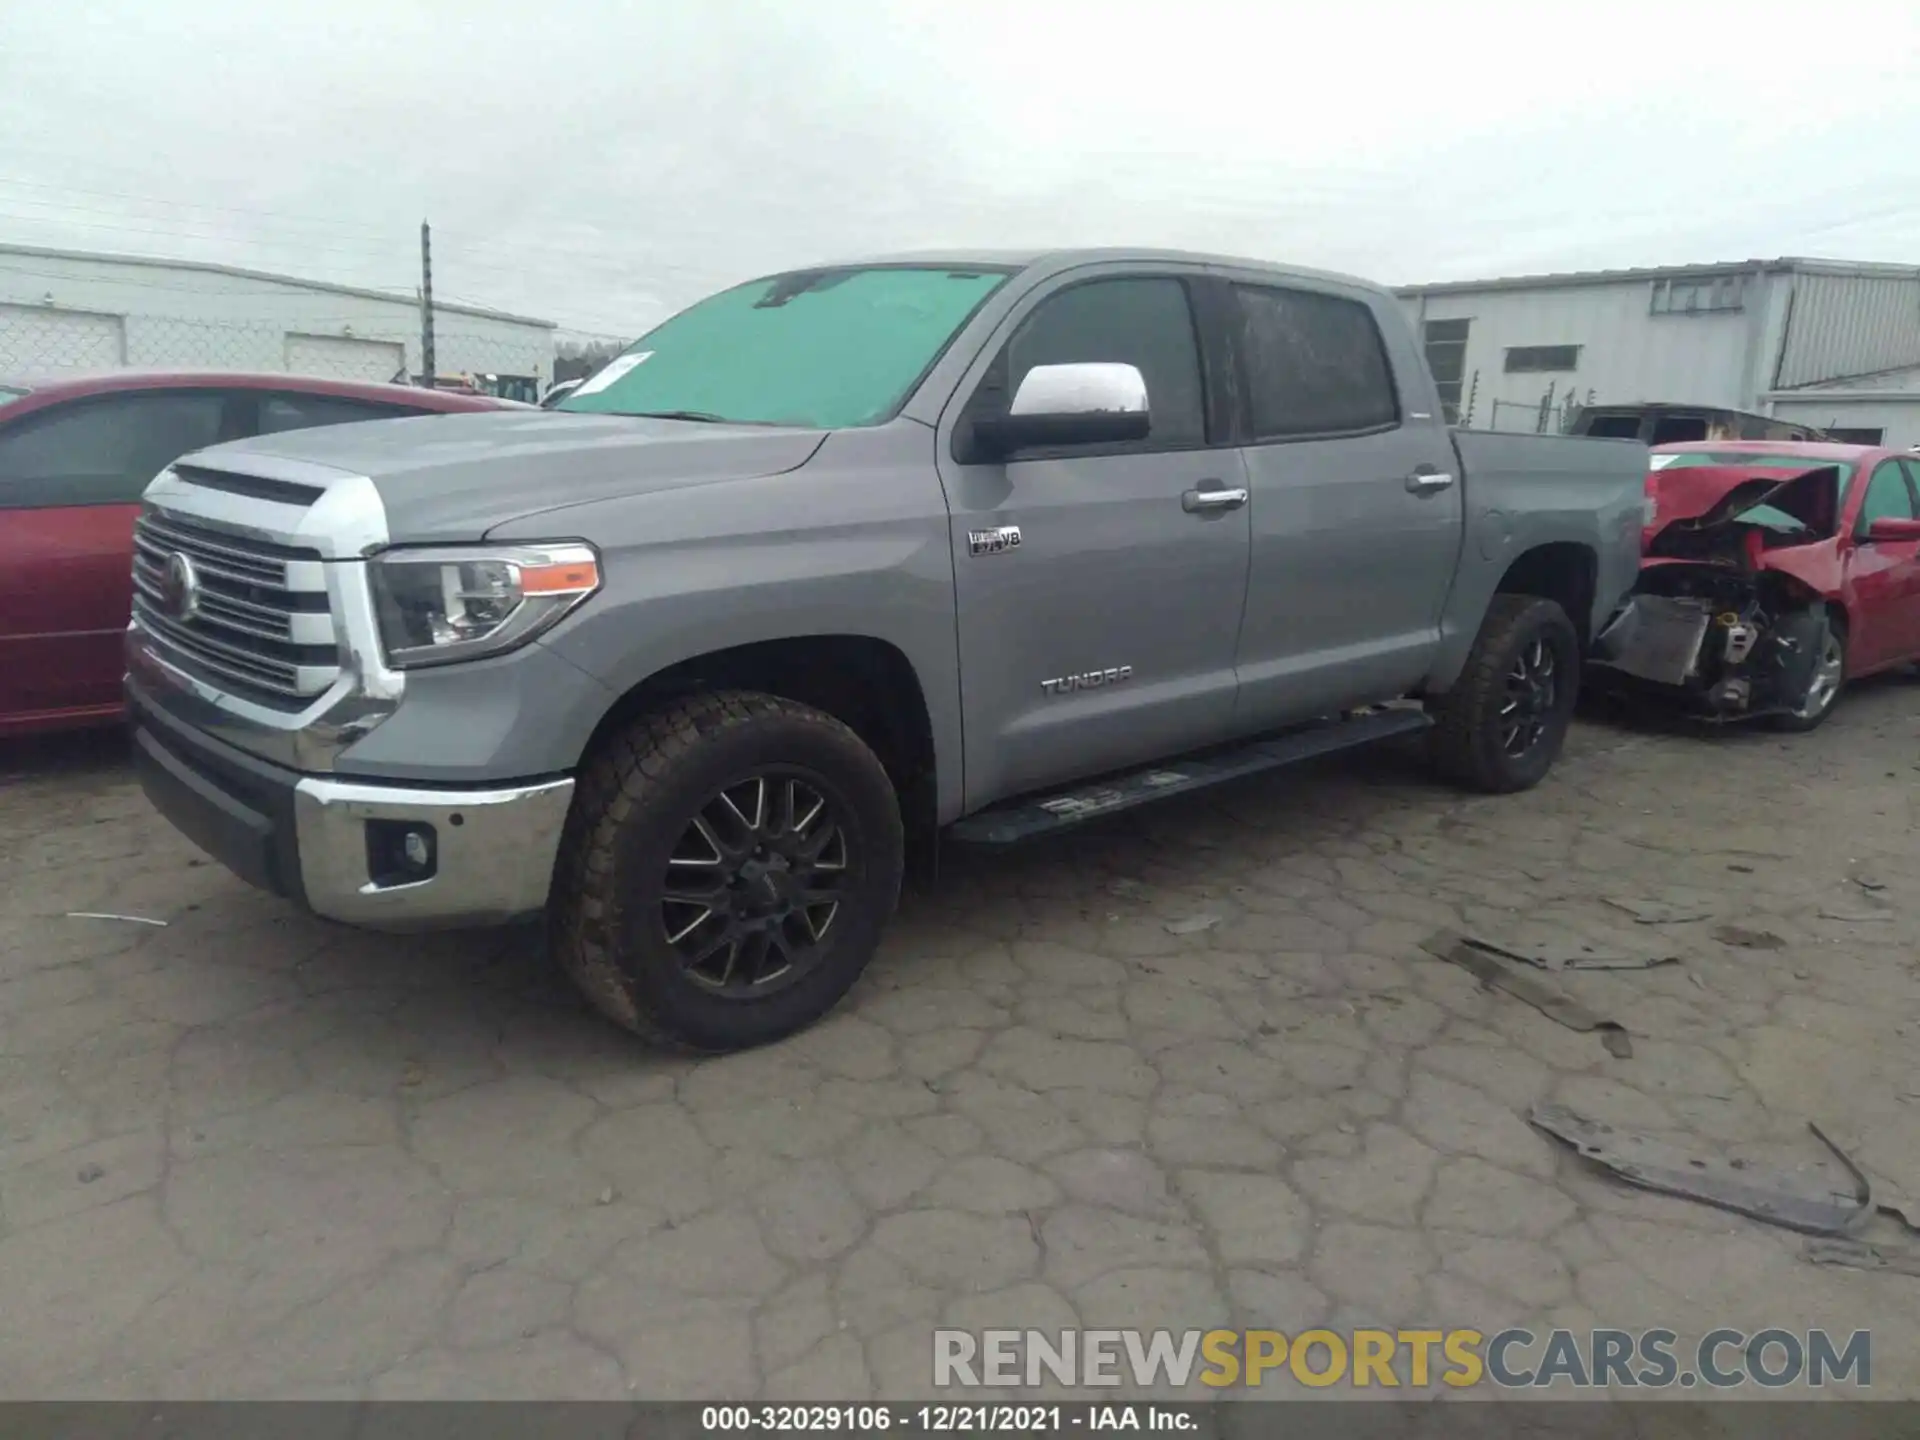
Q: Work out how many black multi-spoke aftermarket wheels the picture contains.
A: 2